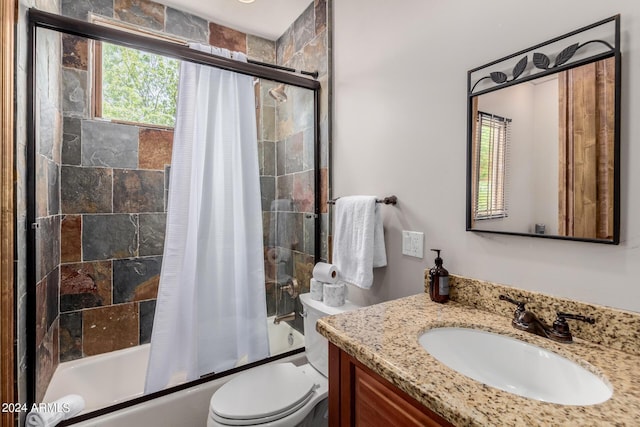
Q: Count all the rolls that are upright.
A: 2